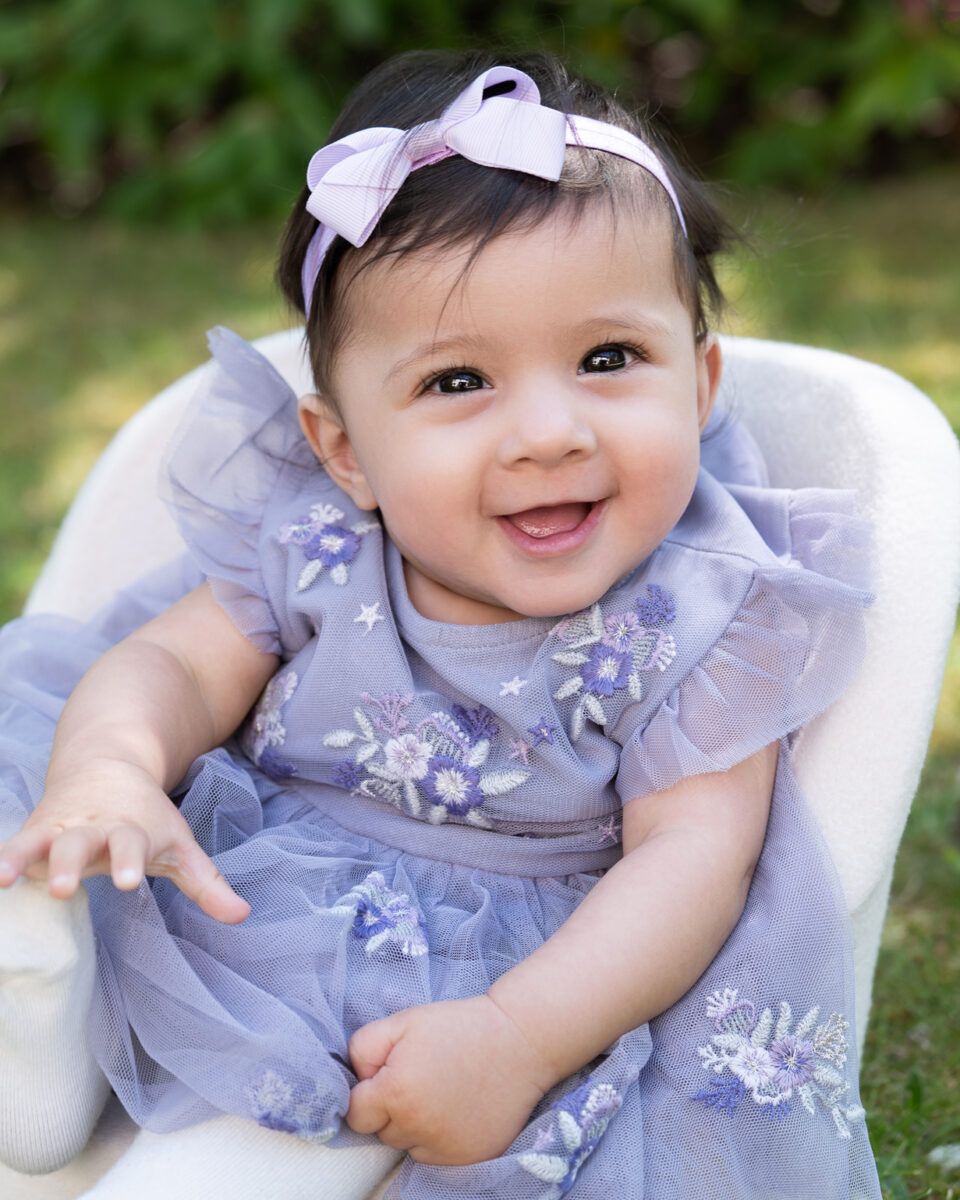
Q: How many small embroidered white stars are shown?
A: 2